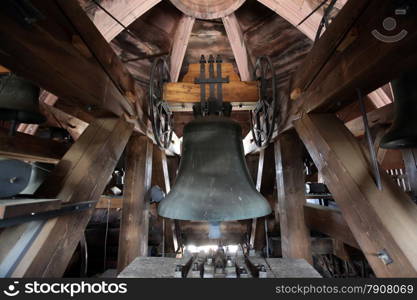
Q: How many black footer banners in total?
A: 1